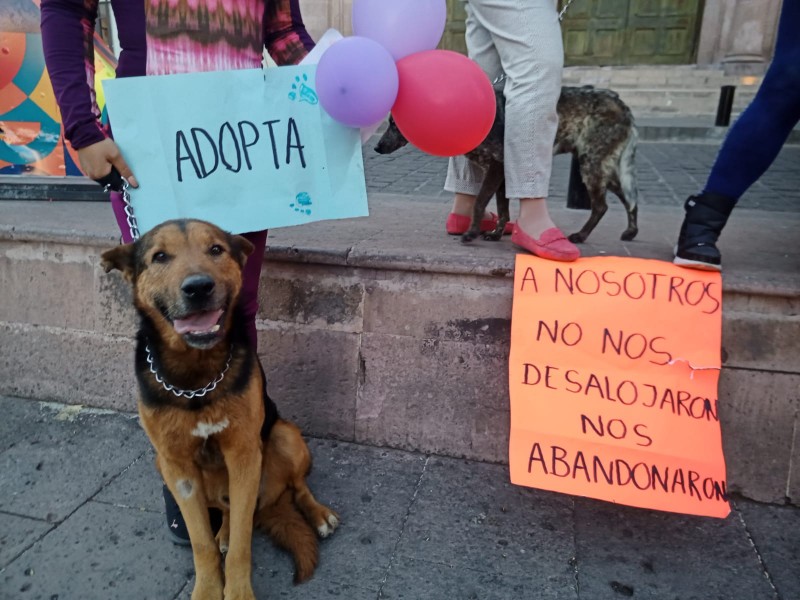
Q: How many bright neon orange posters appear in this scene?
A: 1